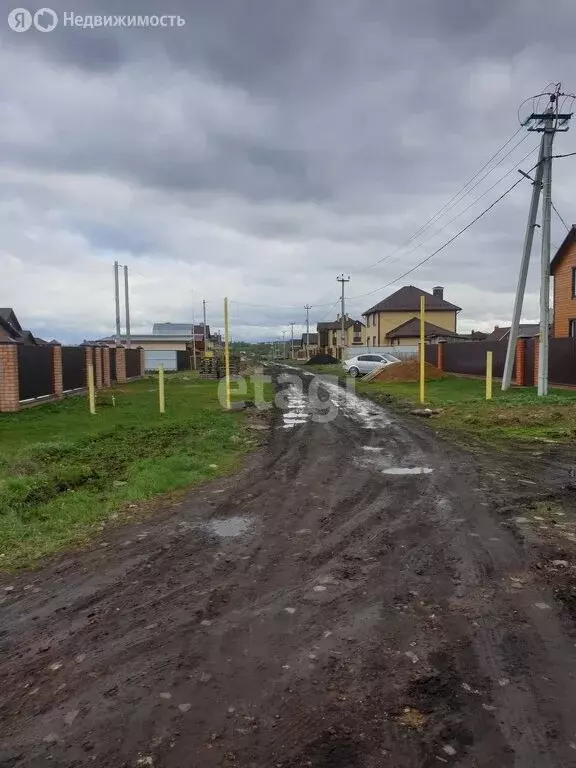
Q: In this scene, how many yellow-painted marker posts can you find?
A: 5